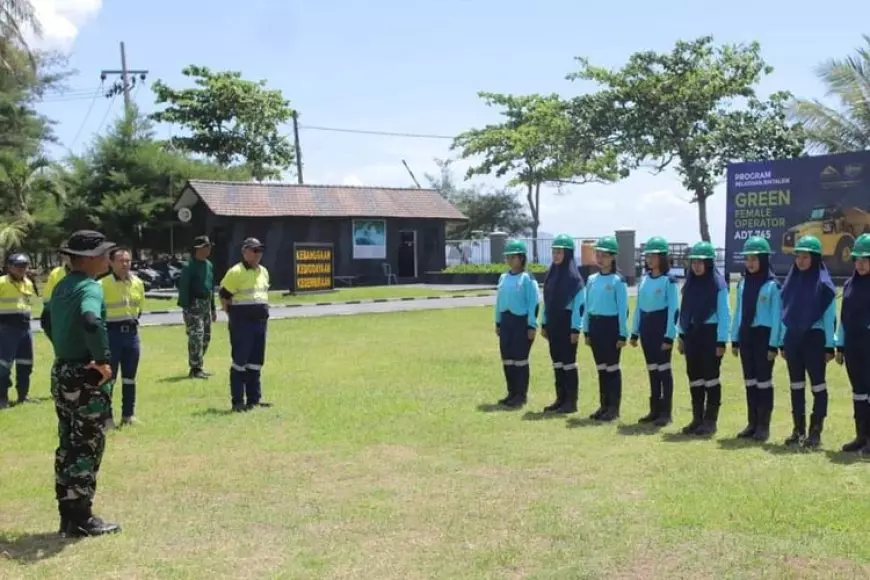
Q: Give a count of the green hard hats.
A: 8